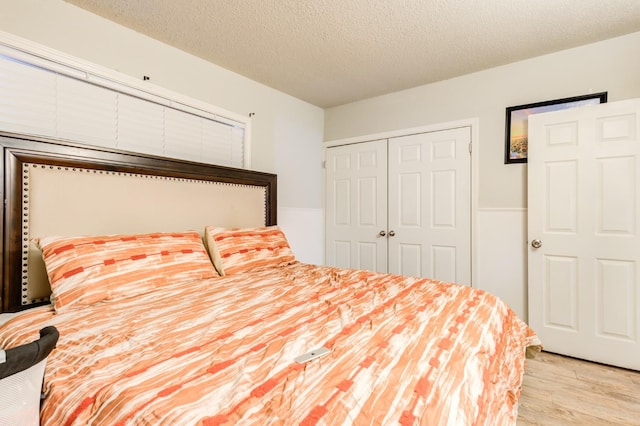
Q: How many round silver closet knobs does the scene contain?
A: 2